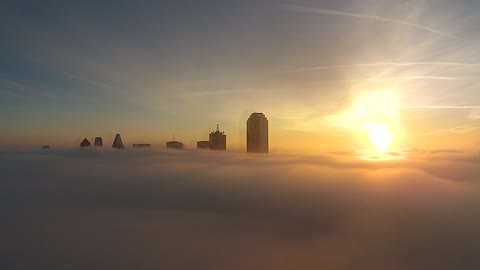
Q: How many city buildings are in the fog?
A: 9